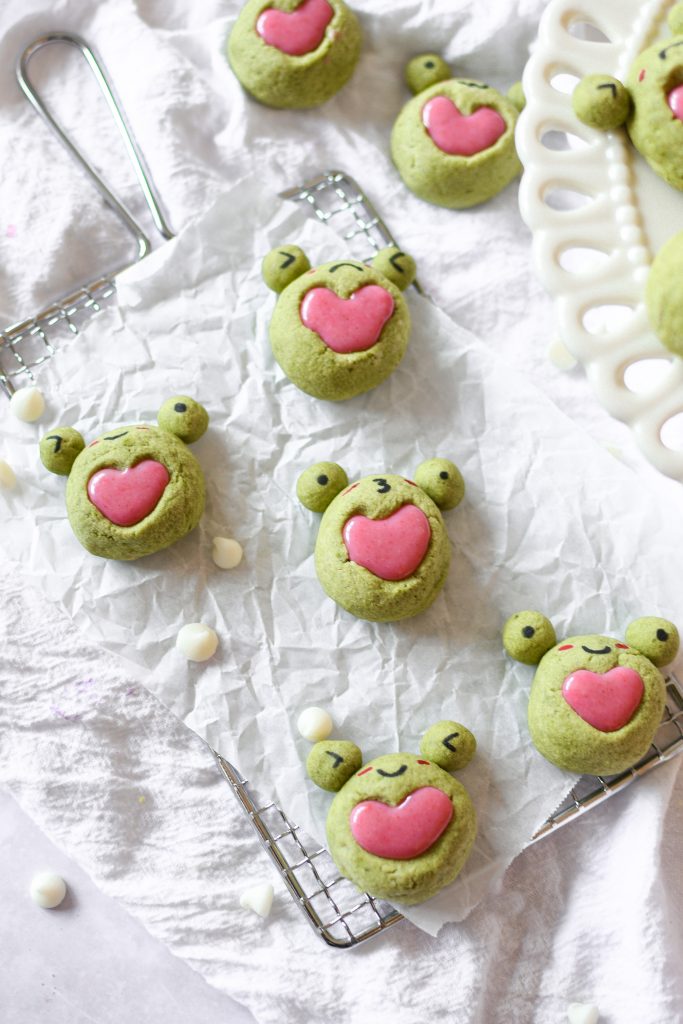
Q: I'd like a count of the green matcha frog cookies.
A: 9